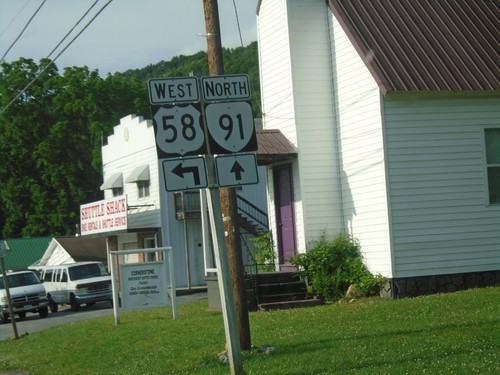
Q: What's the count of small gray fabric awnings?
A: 2